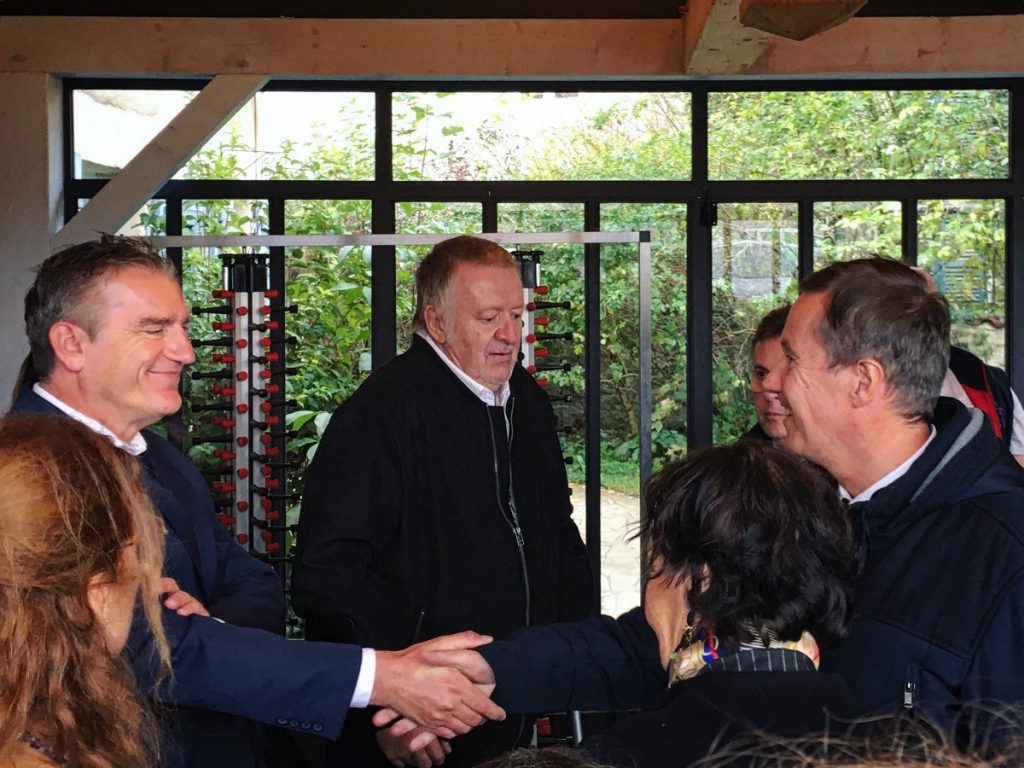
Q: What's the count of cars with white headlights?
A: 0